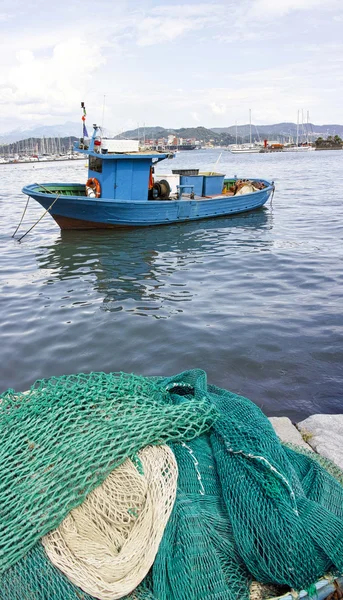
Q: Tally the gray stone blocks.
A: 2